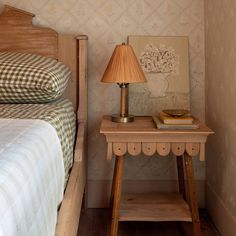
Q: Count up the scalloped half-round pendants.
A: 6